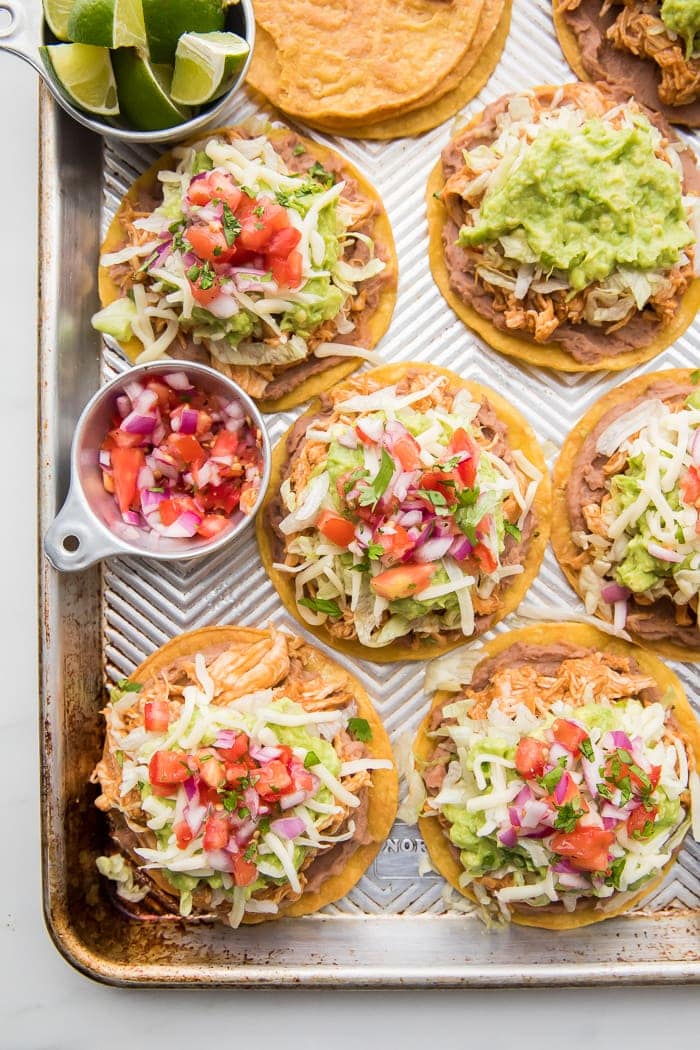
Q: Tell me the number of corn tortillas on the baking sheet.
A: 10